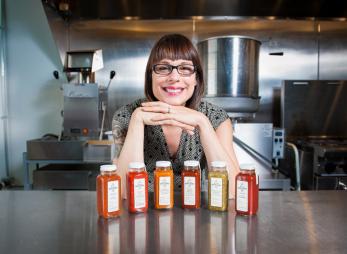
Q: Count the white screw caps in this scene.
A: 6